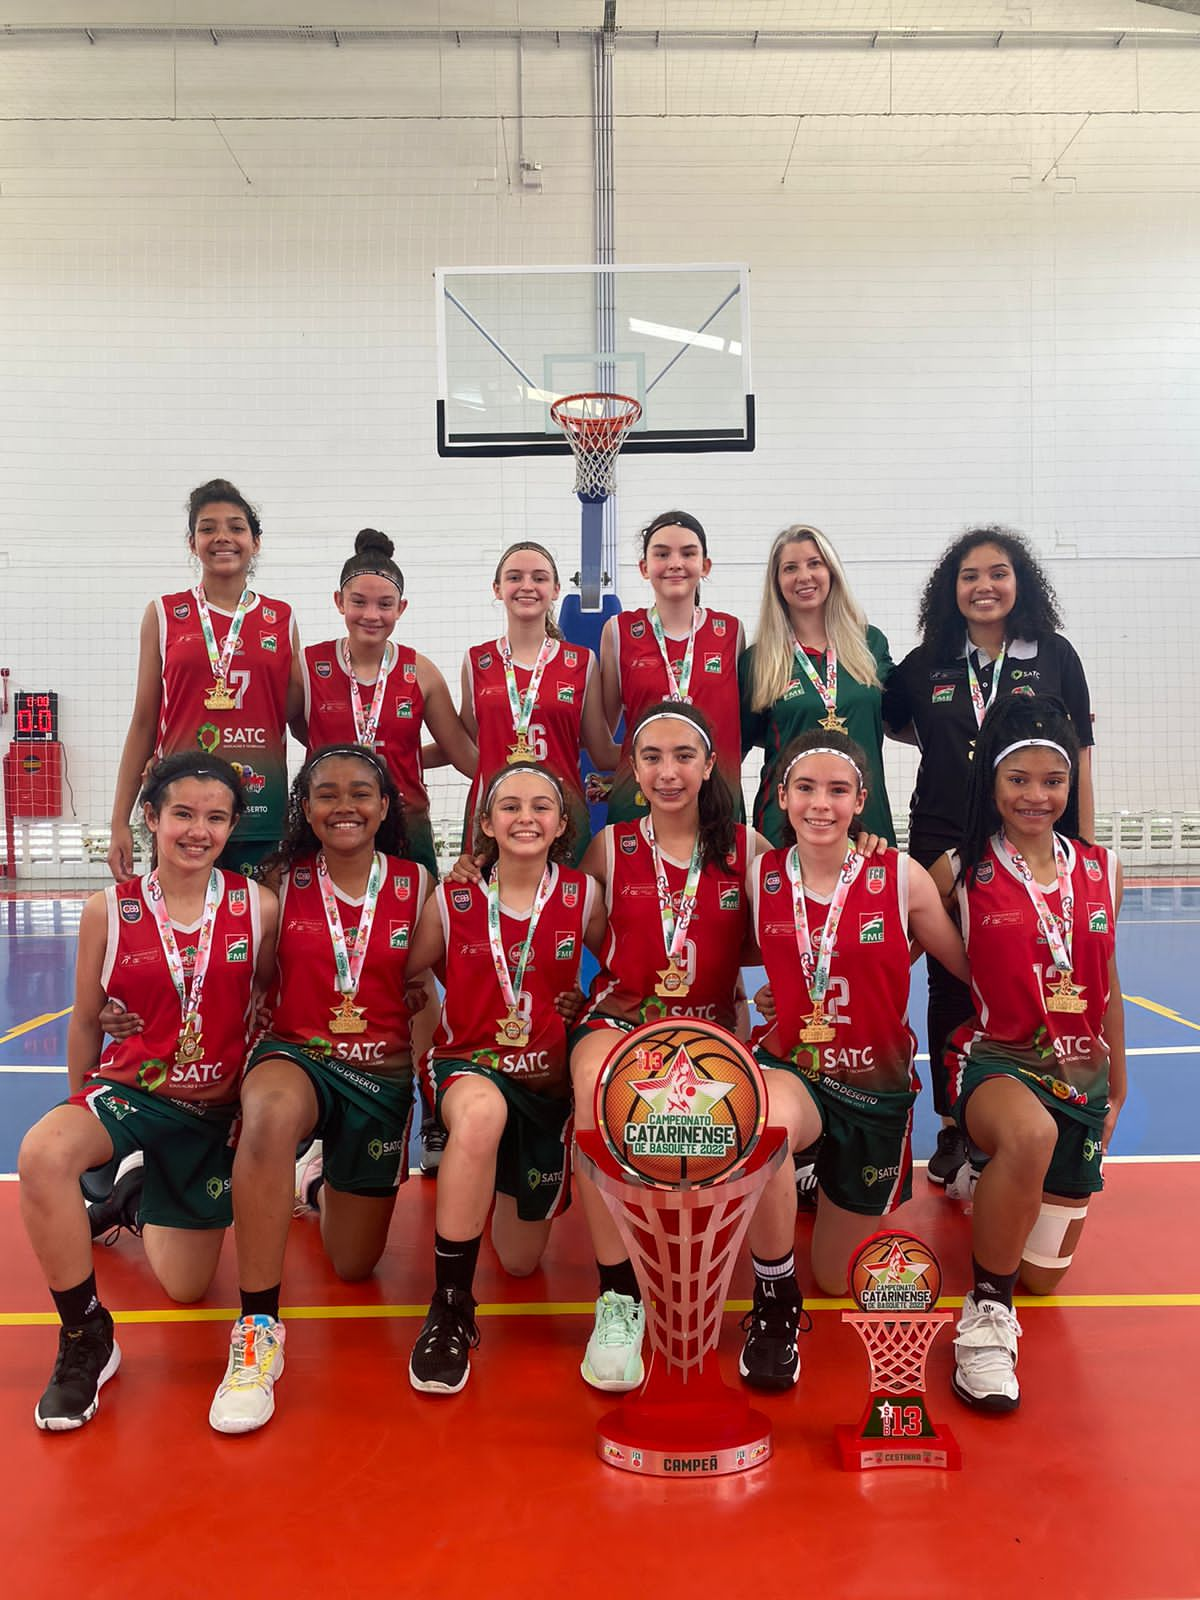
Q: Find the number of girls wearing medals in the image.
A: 12